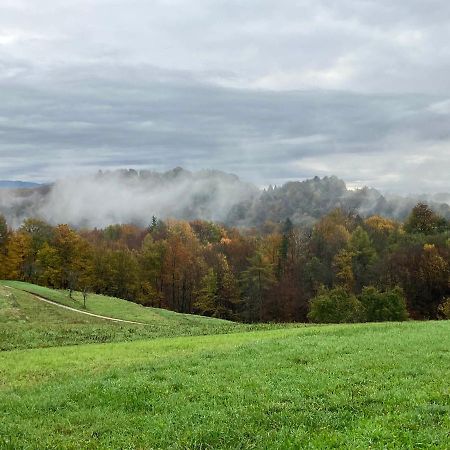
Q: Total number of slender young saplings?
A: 2